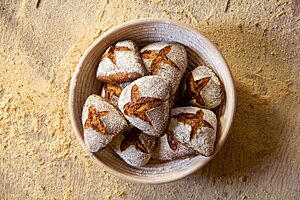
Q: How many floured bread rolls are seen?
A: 9